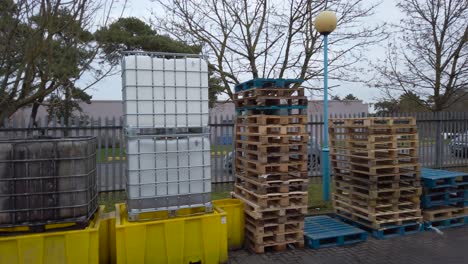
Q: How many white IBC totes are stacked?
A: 2